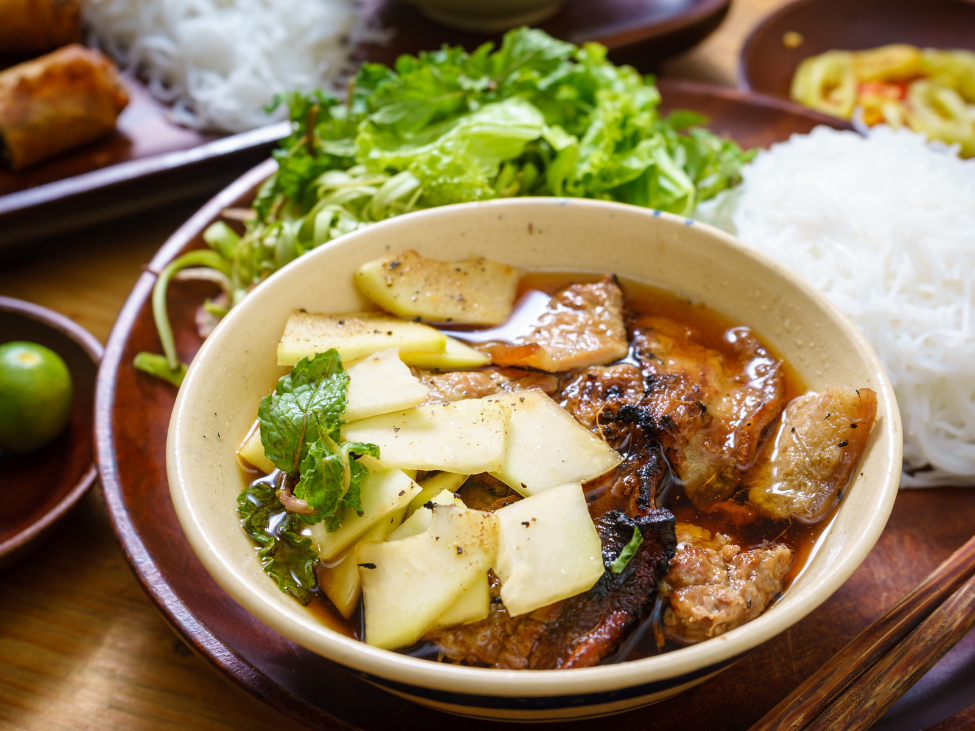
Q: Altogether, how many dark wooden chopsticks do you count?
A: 2